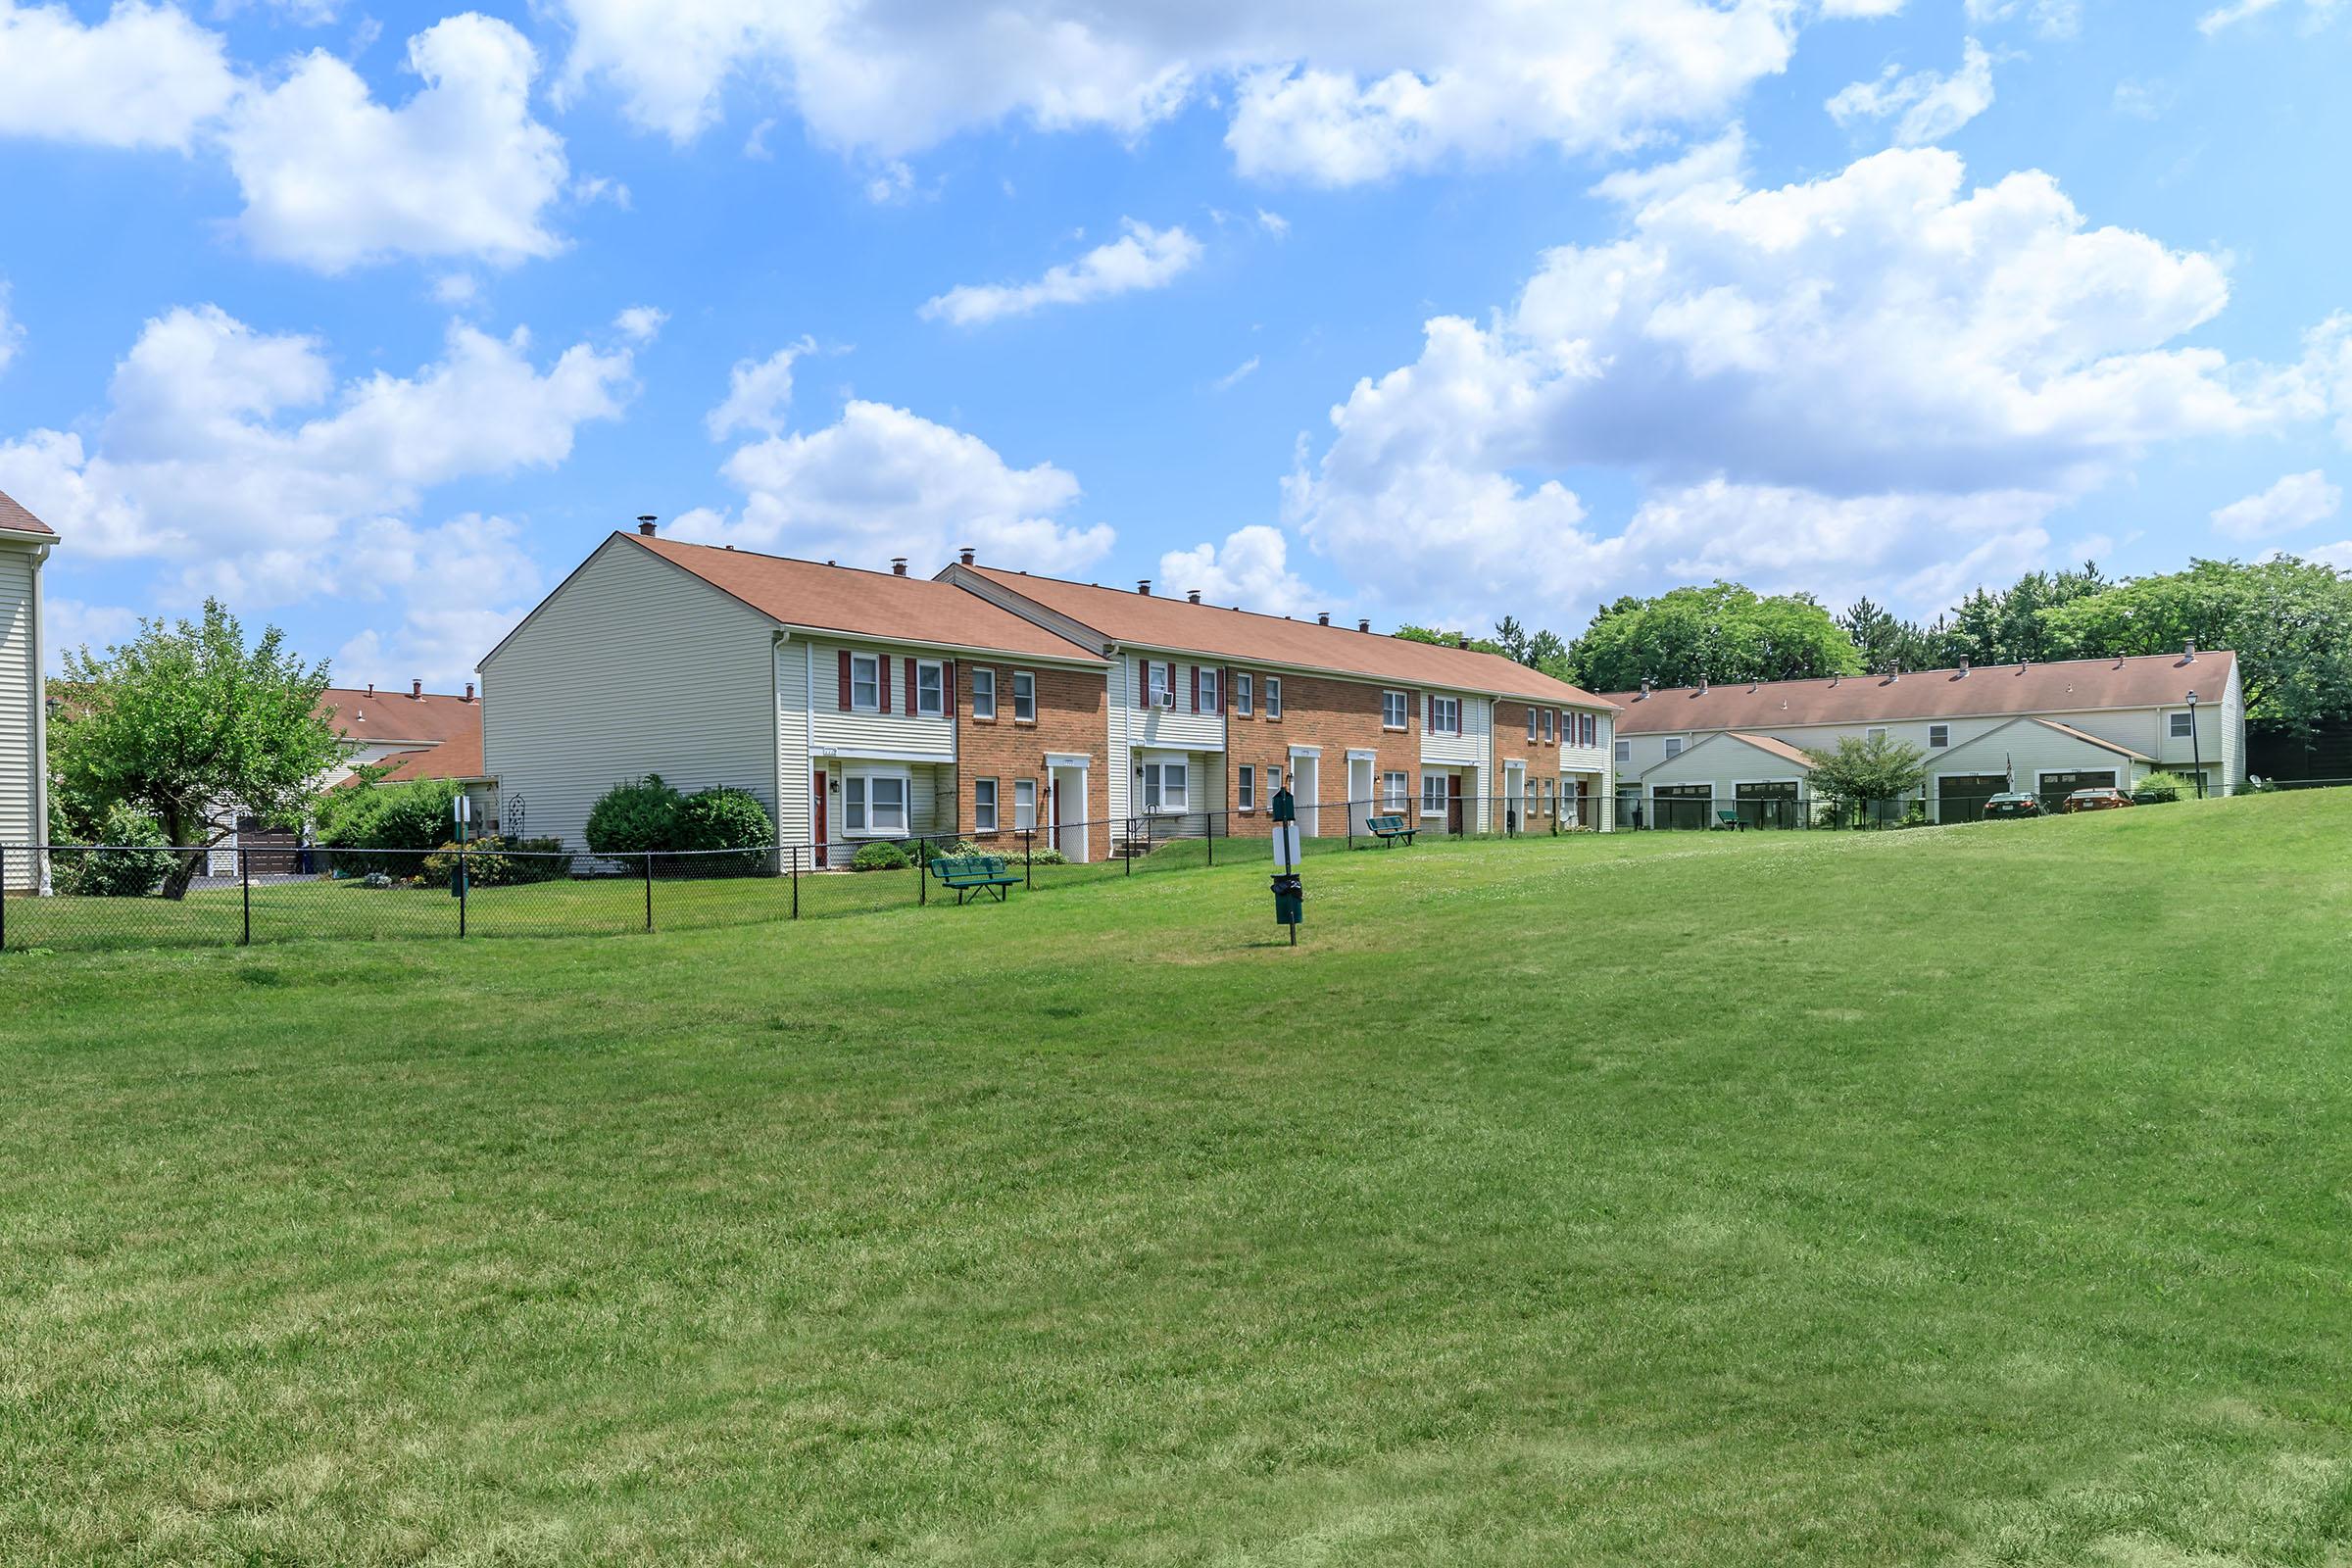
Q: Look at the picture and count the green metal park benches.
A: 3